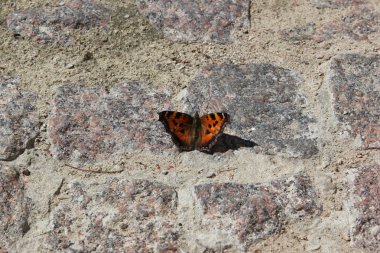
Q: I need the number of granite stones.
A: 11